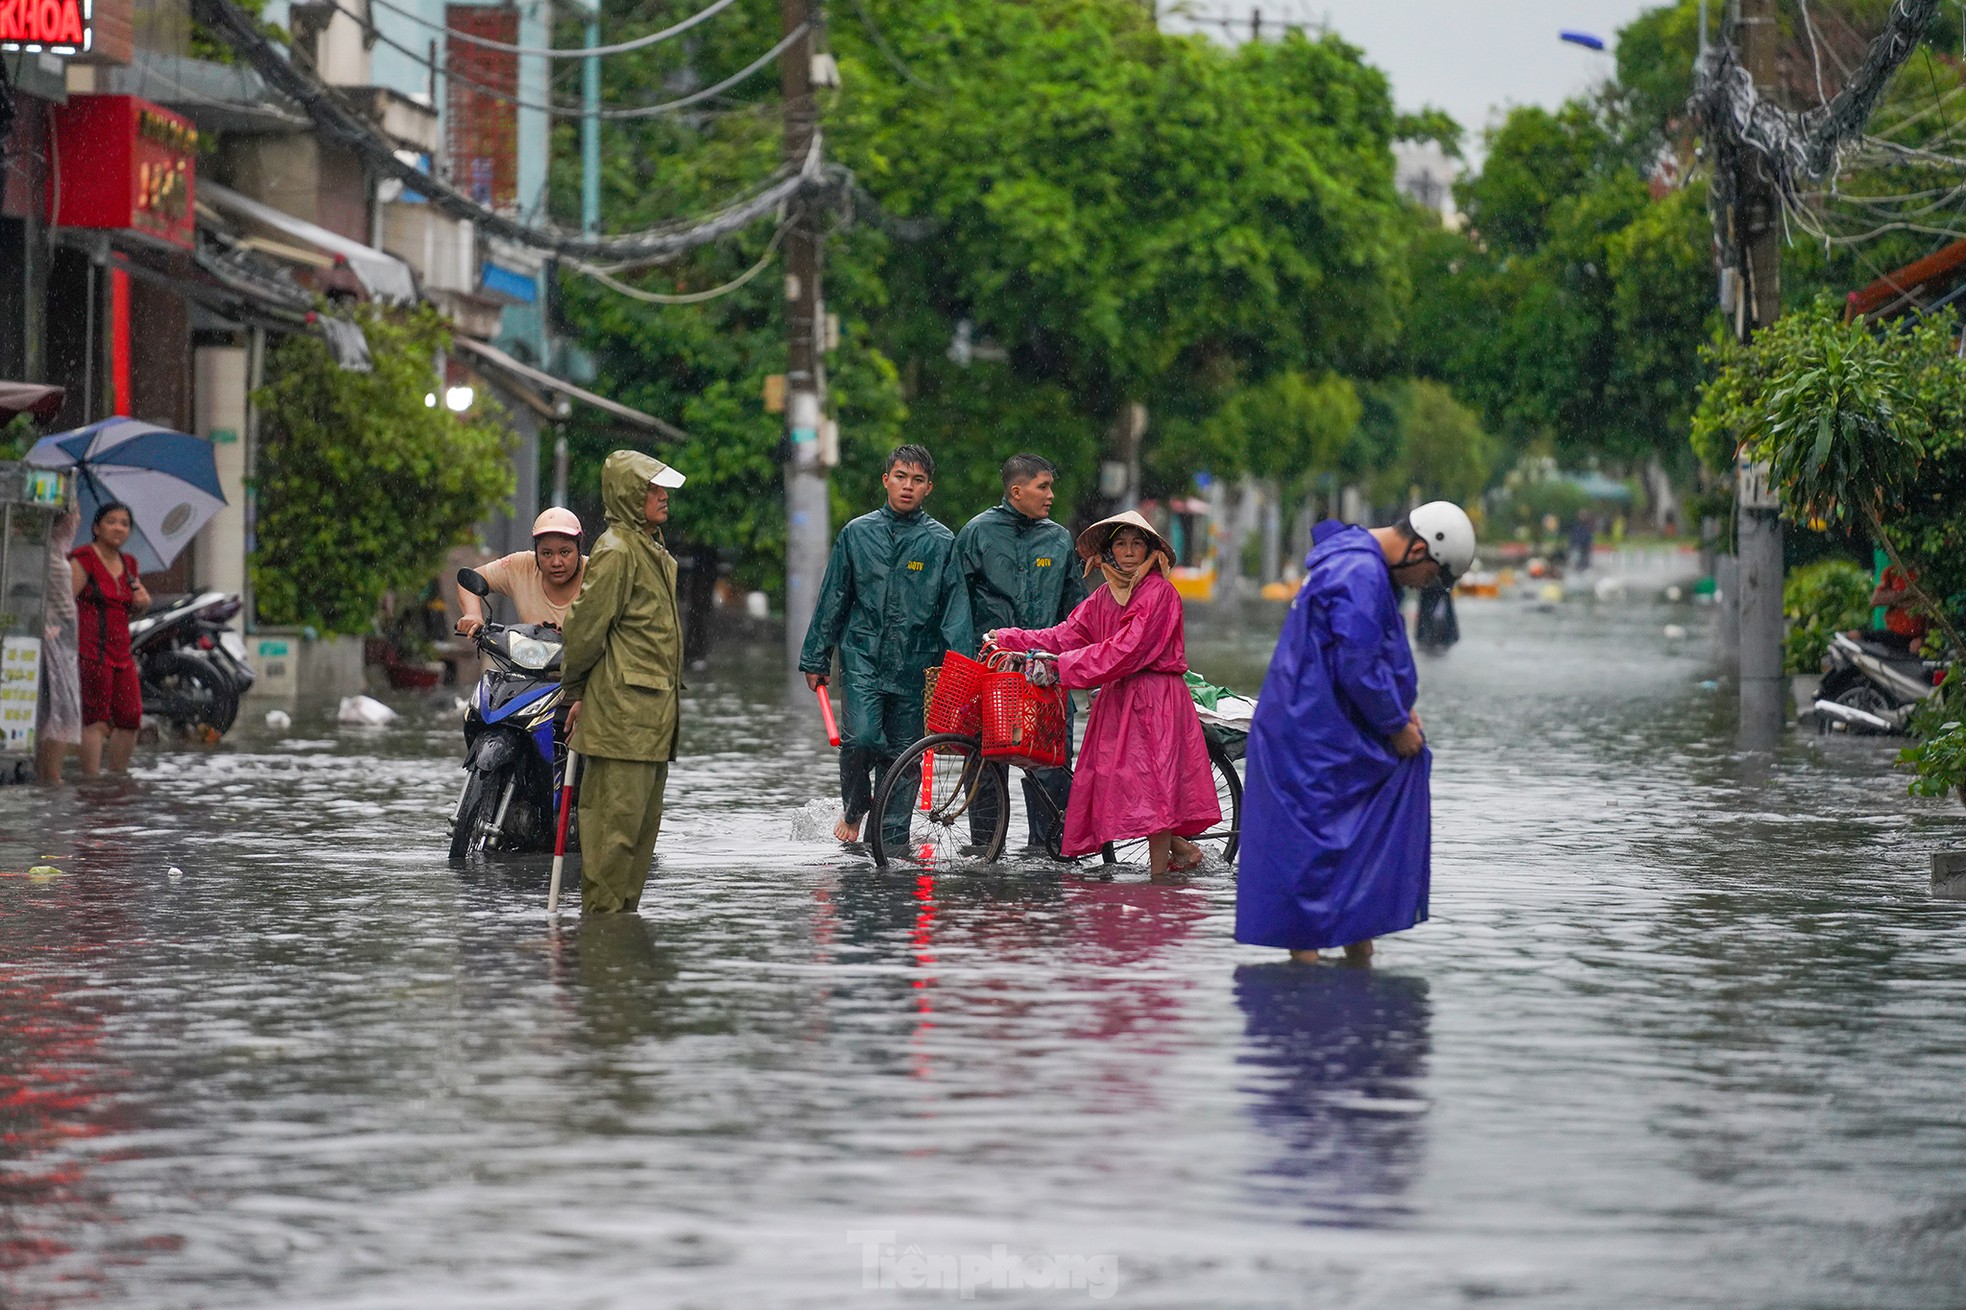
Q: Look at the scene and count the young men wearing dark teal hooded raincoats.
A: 2